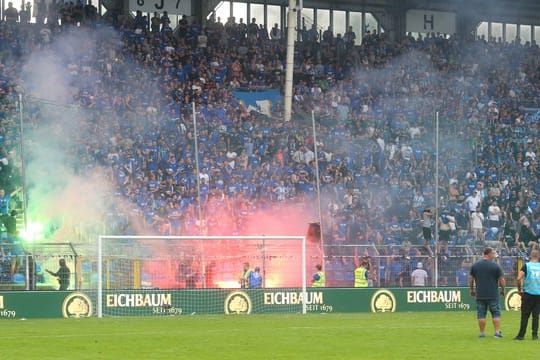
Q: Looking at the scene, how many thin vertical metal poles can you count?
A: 4